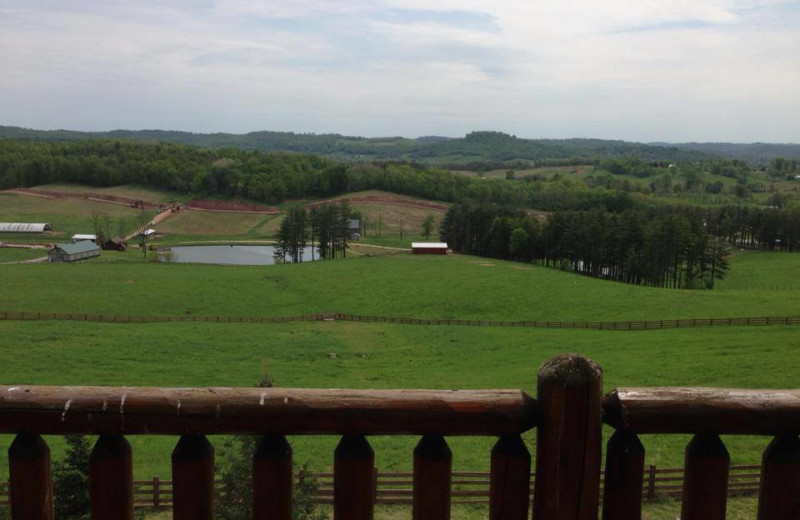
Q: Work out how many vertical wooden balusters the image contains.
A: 10